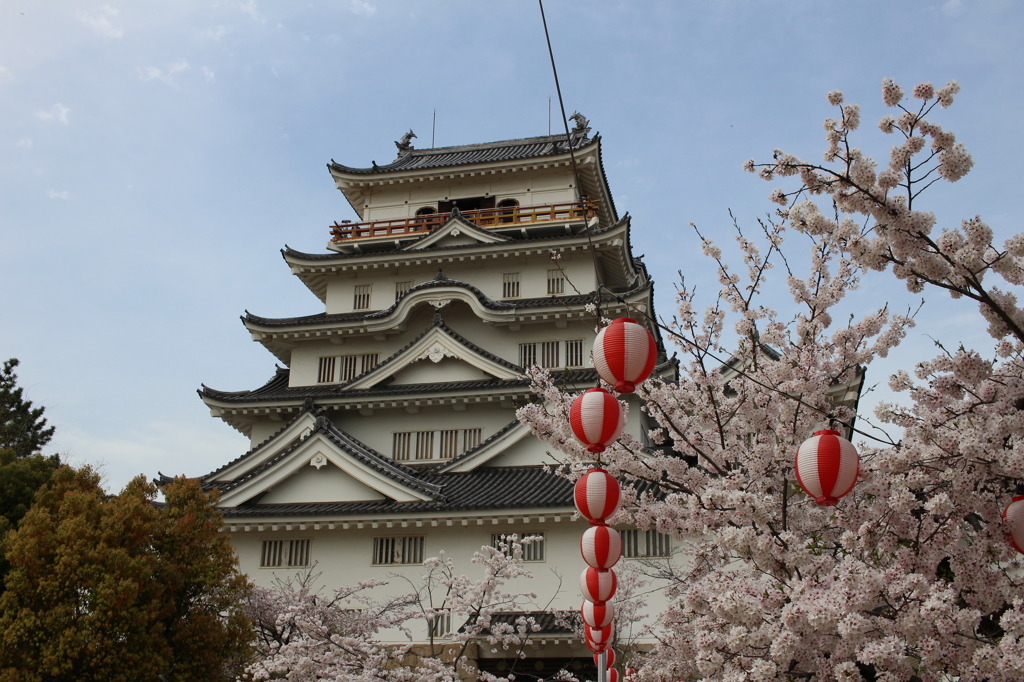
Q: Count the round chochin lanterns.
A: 12